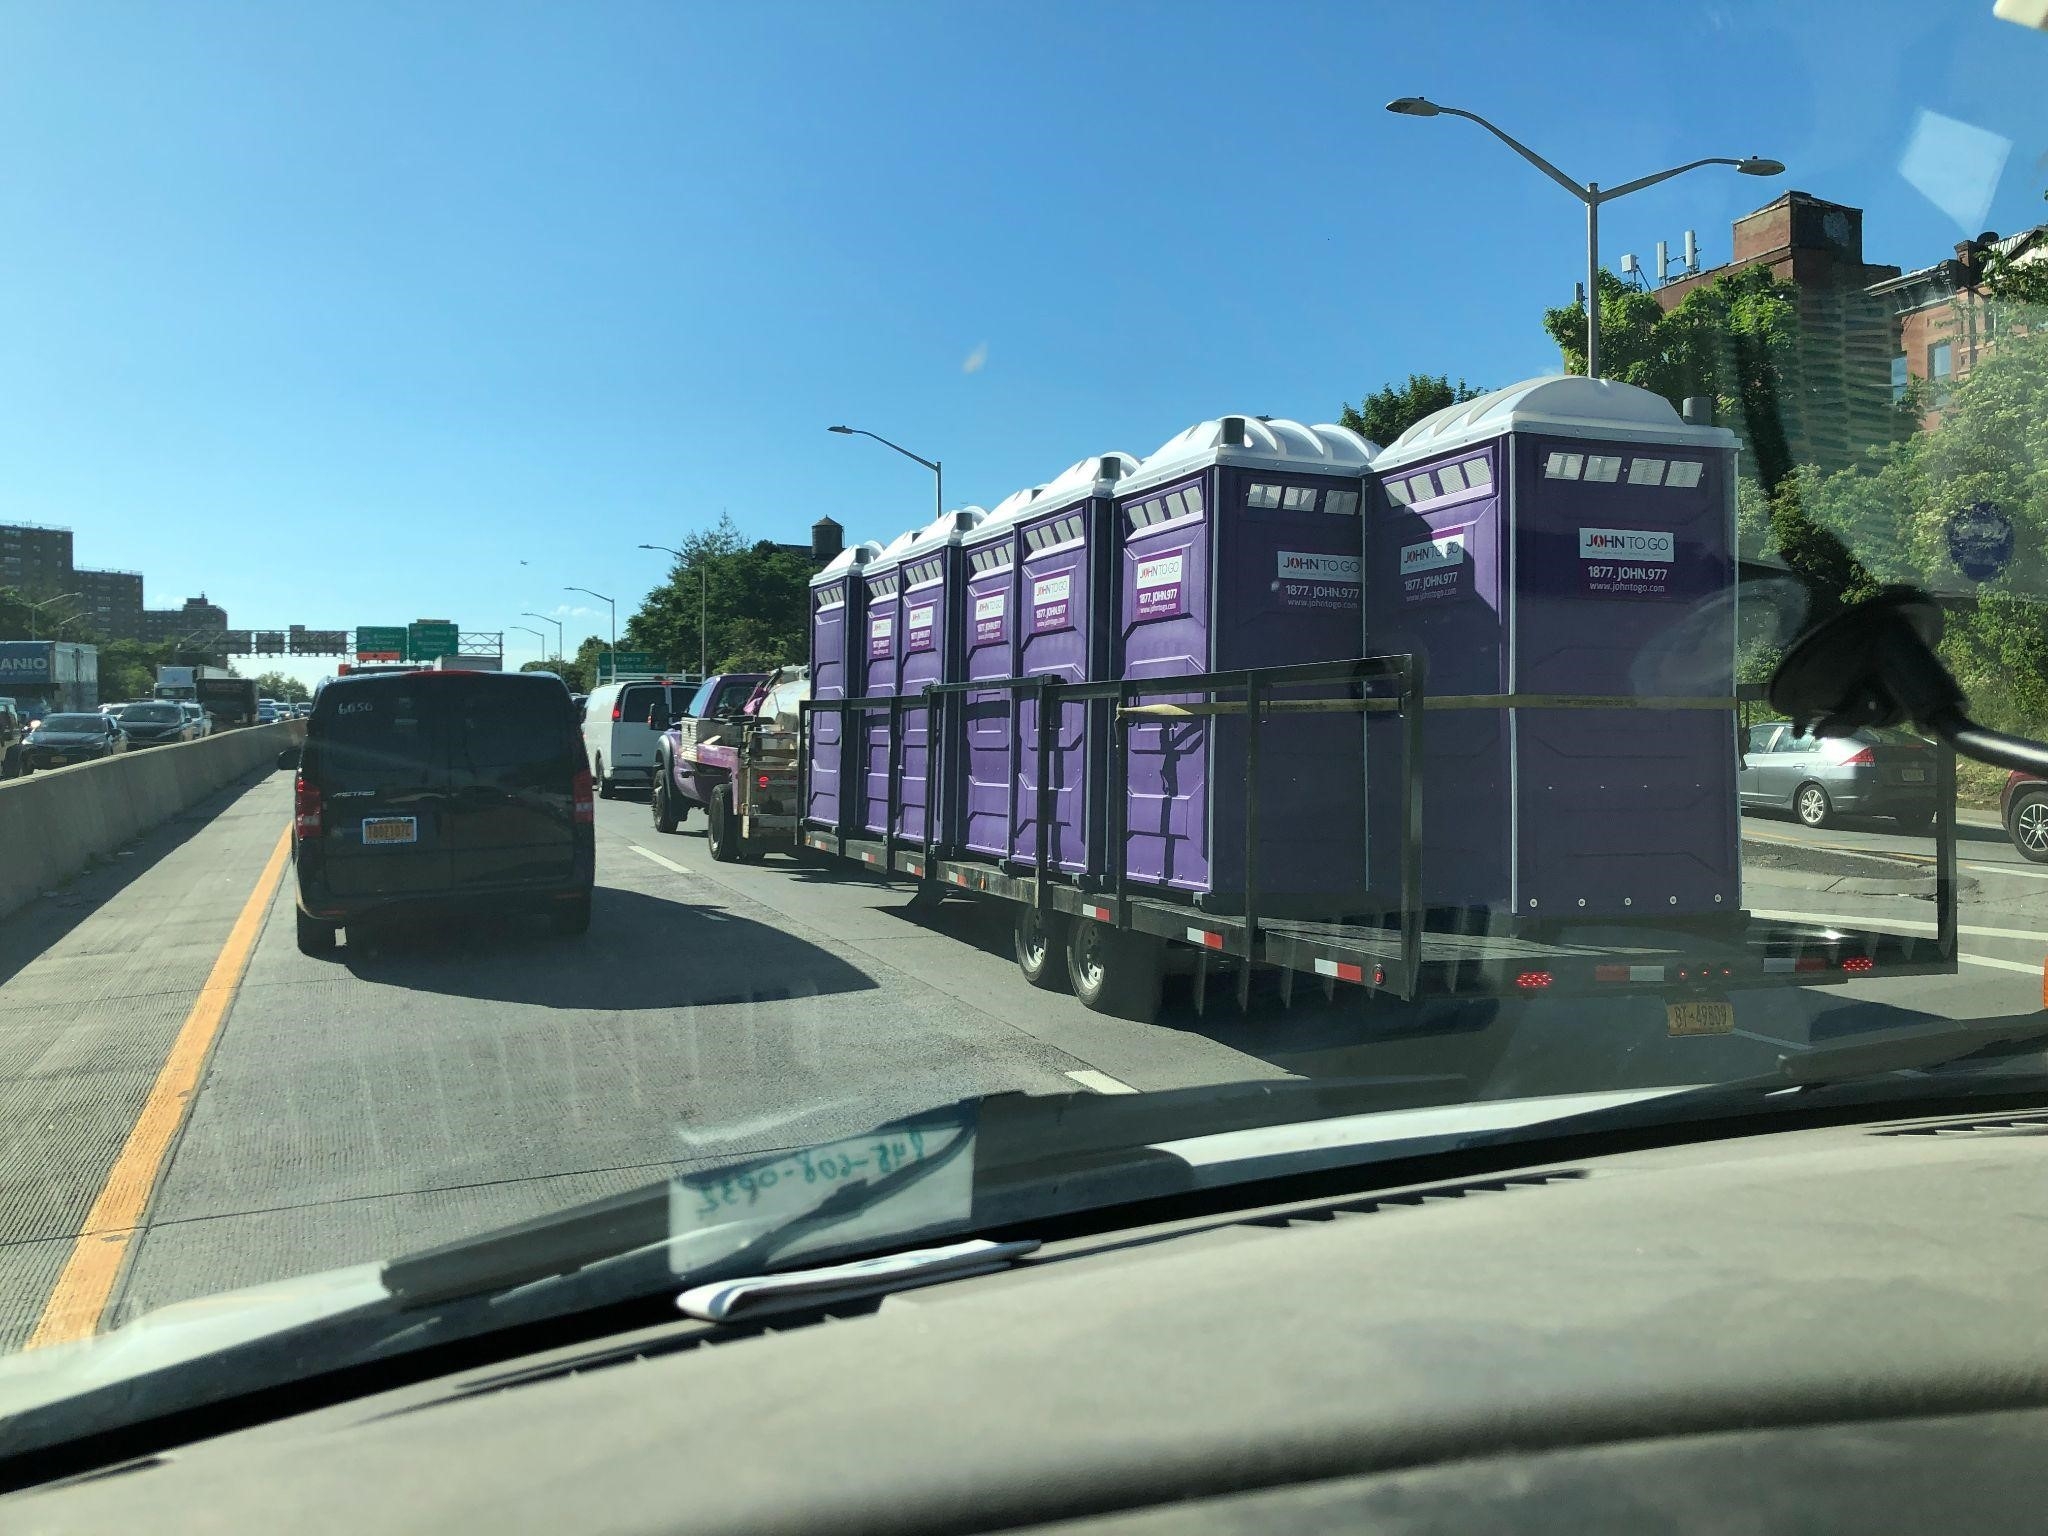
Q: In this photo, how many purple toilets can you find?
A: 7